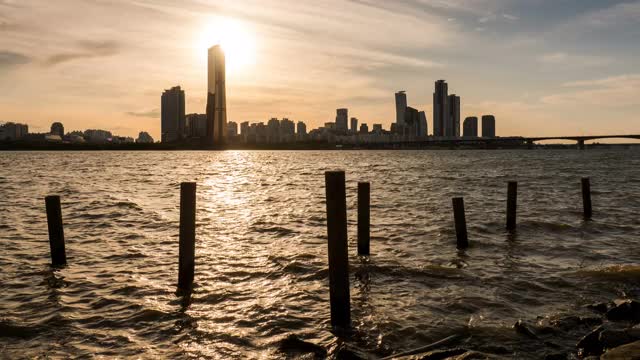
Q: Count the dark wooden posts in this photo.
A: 7